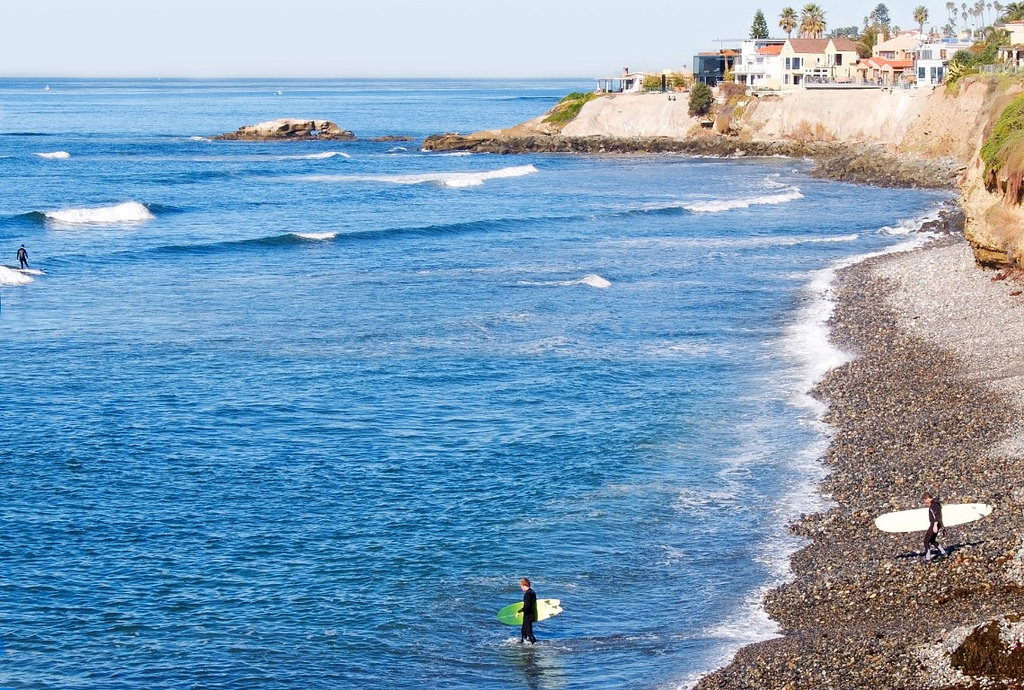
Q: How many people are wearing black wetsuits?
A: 3